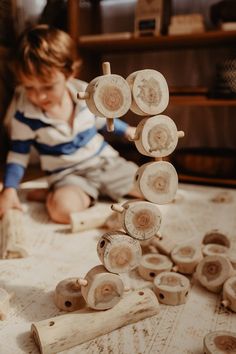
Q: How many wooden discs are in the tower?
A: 7